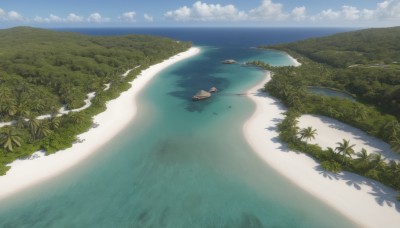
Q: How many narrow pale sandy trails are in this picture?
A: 1